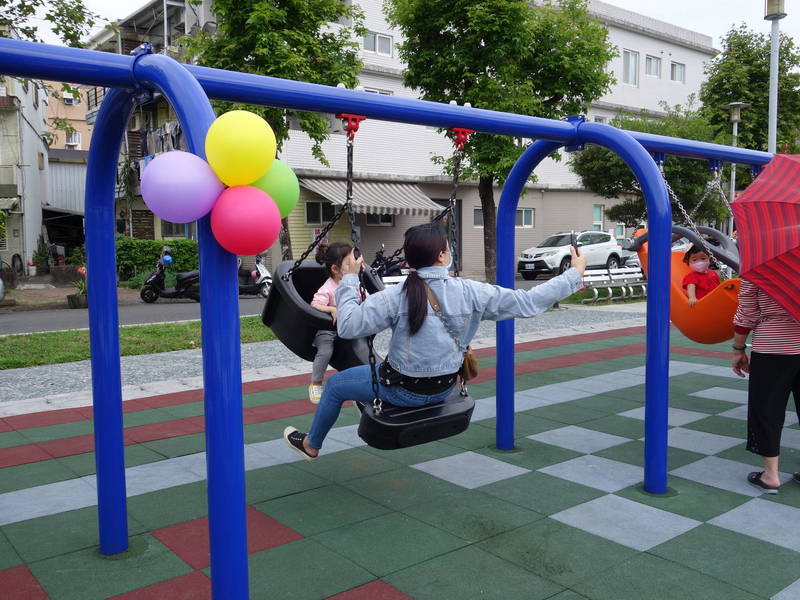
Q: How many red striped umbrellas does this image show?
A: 1